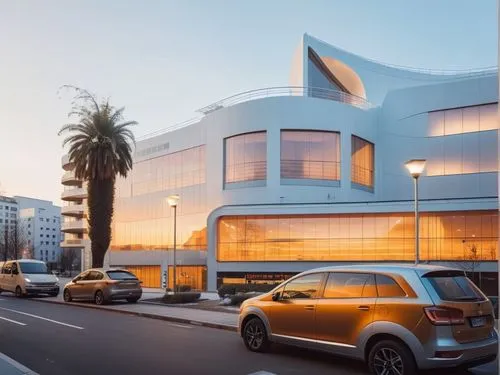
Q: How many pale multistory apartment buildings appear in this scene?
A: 2